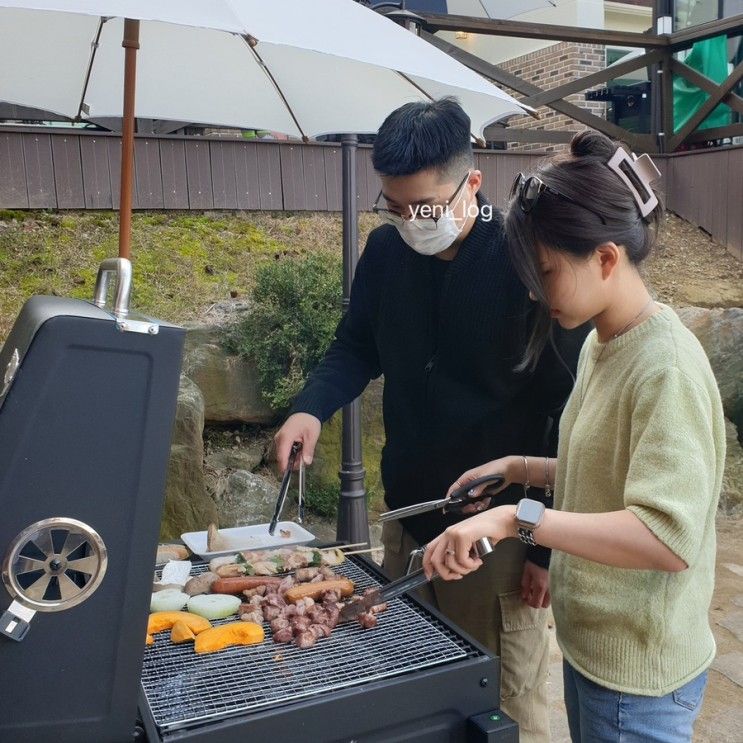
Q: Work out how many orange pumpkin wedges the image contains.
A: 3